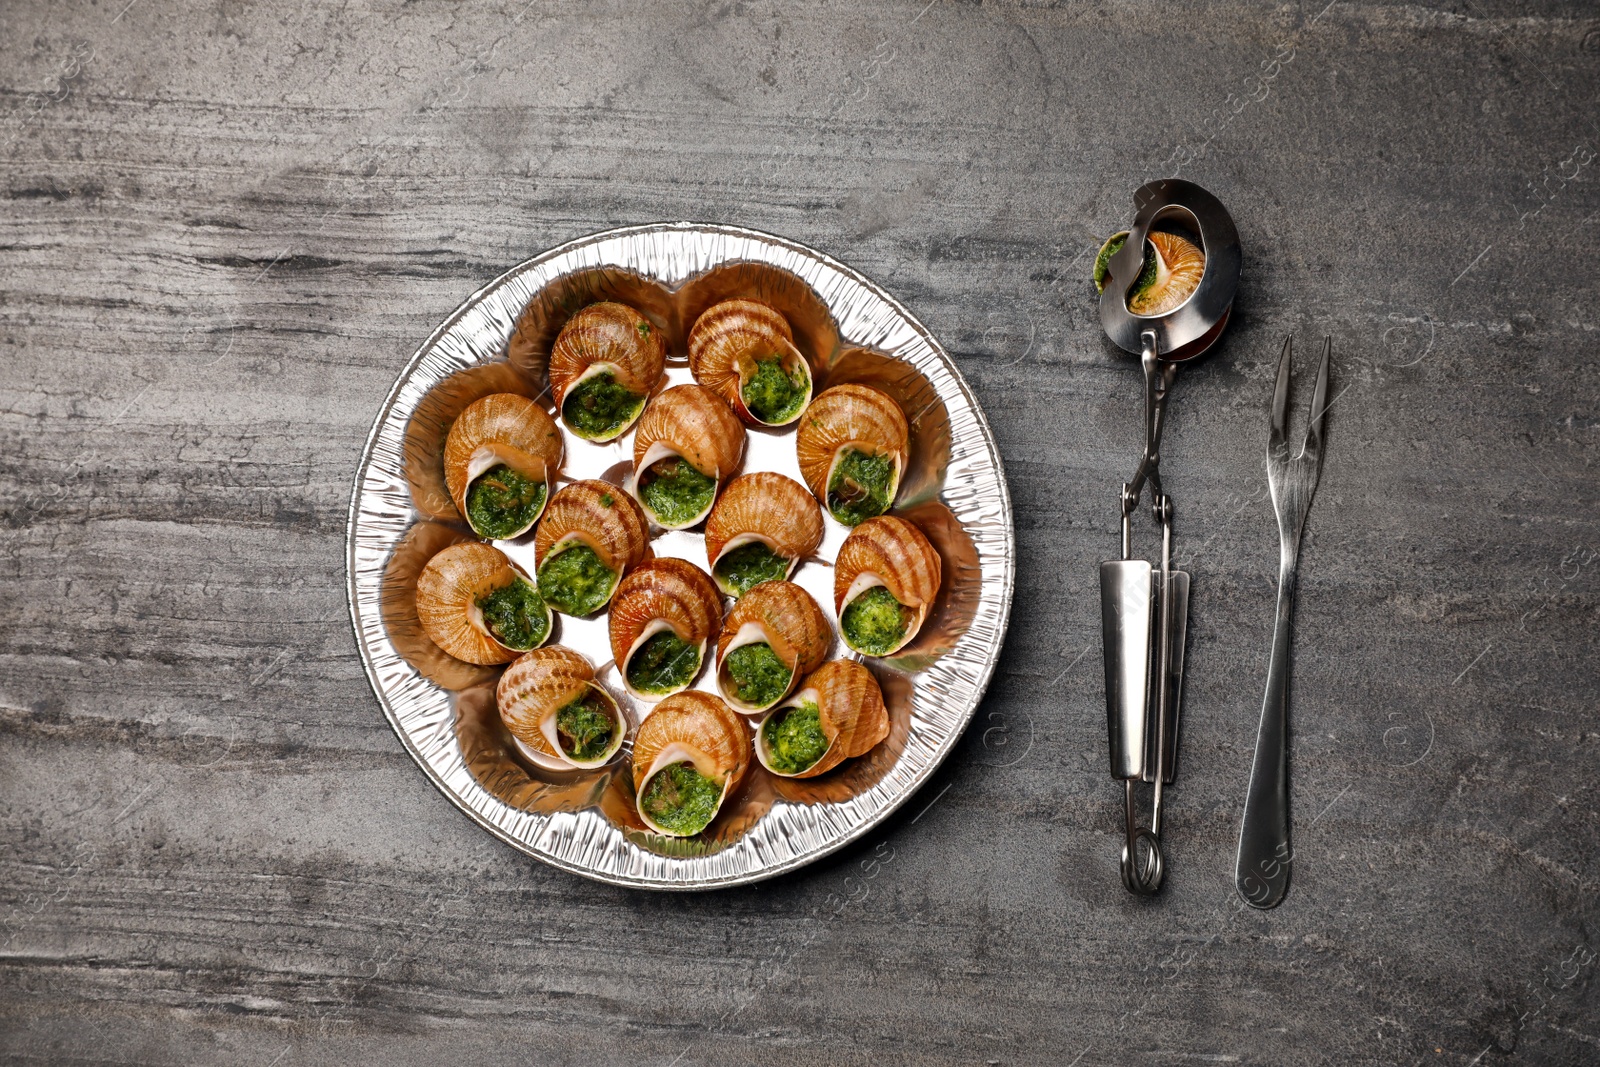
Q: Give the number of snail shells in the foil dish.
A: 14